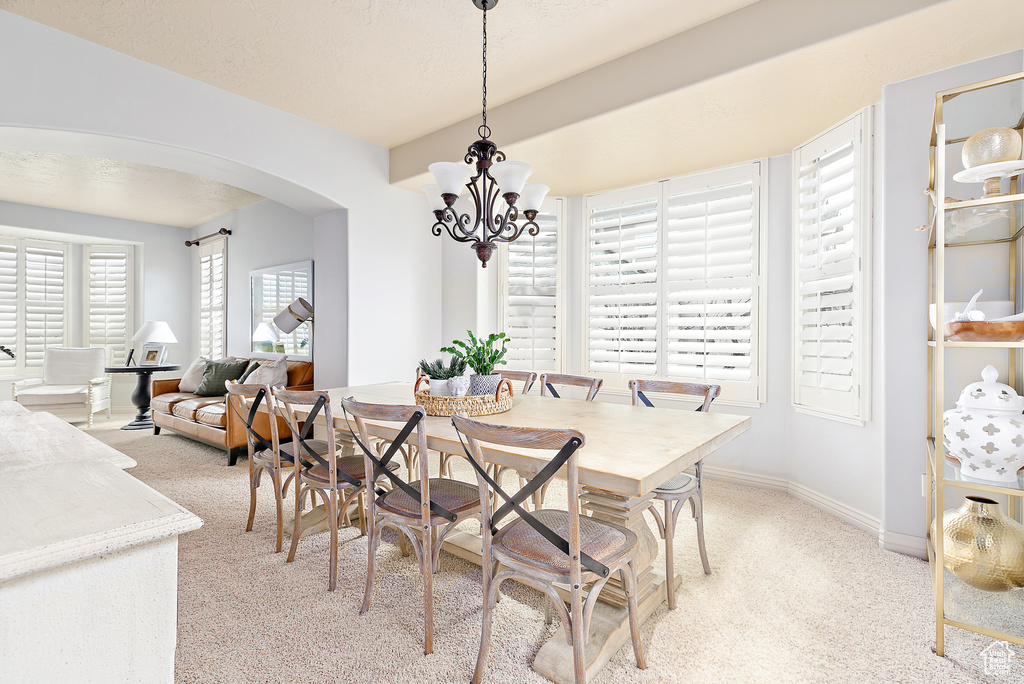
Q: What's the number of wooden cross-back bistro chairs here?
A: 8